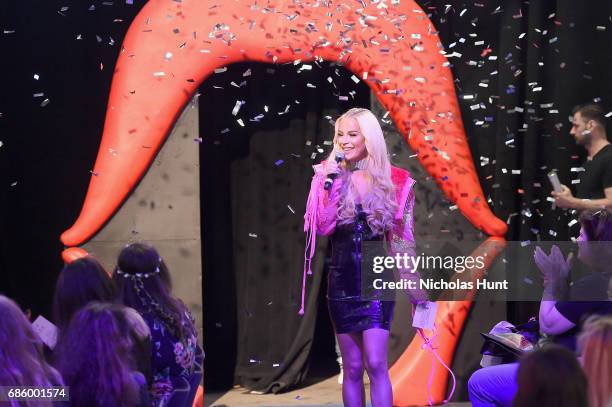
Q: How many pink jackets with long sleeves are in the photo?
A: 1